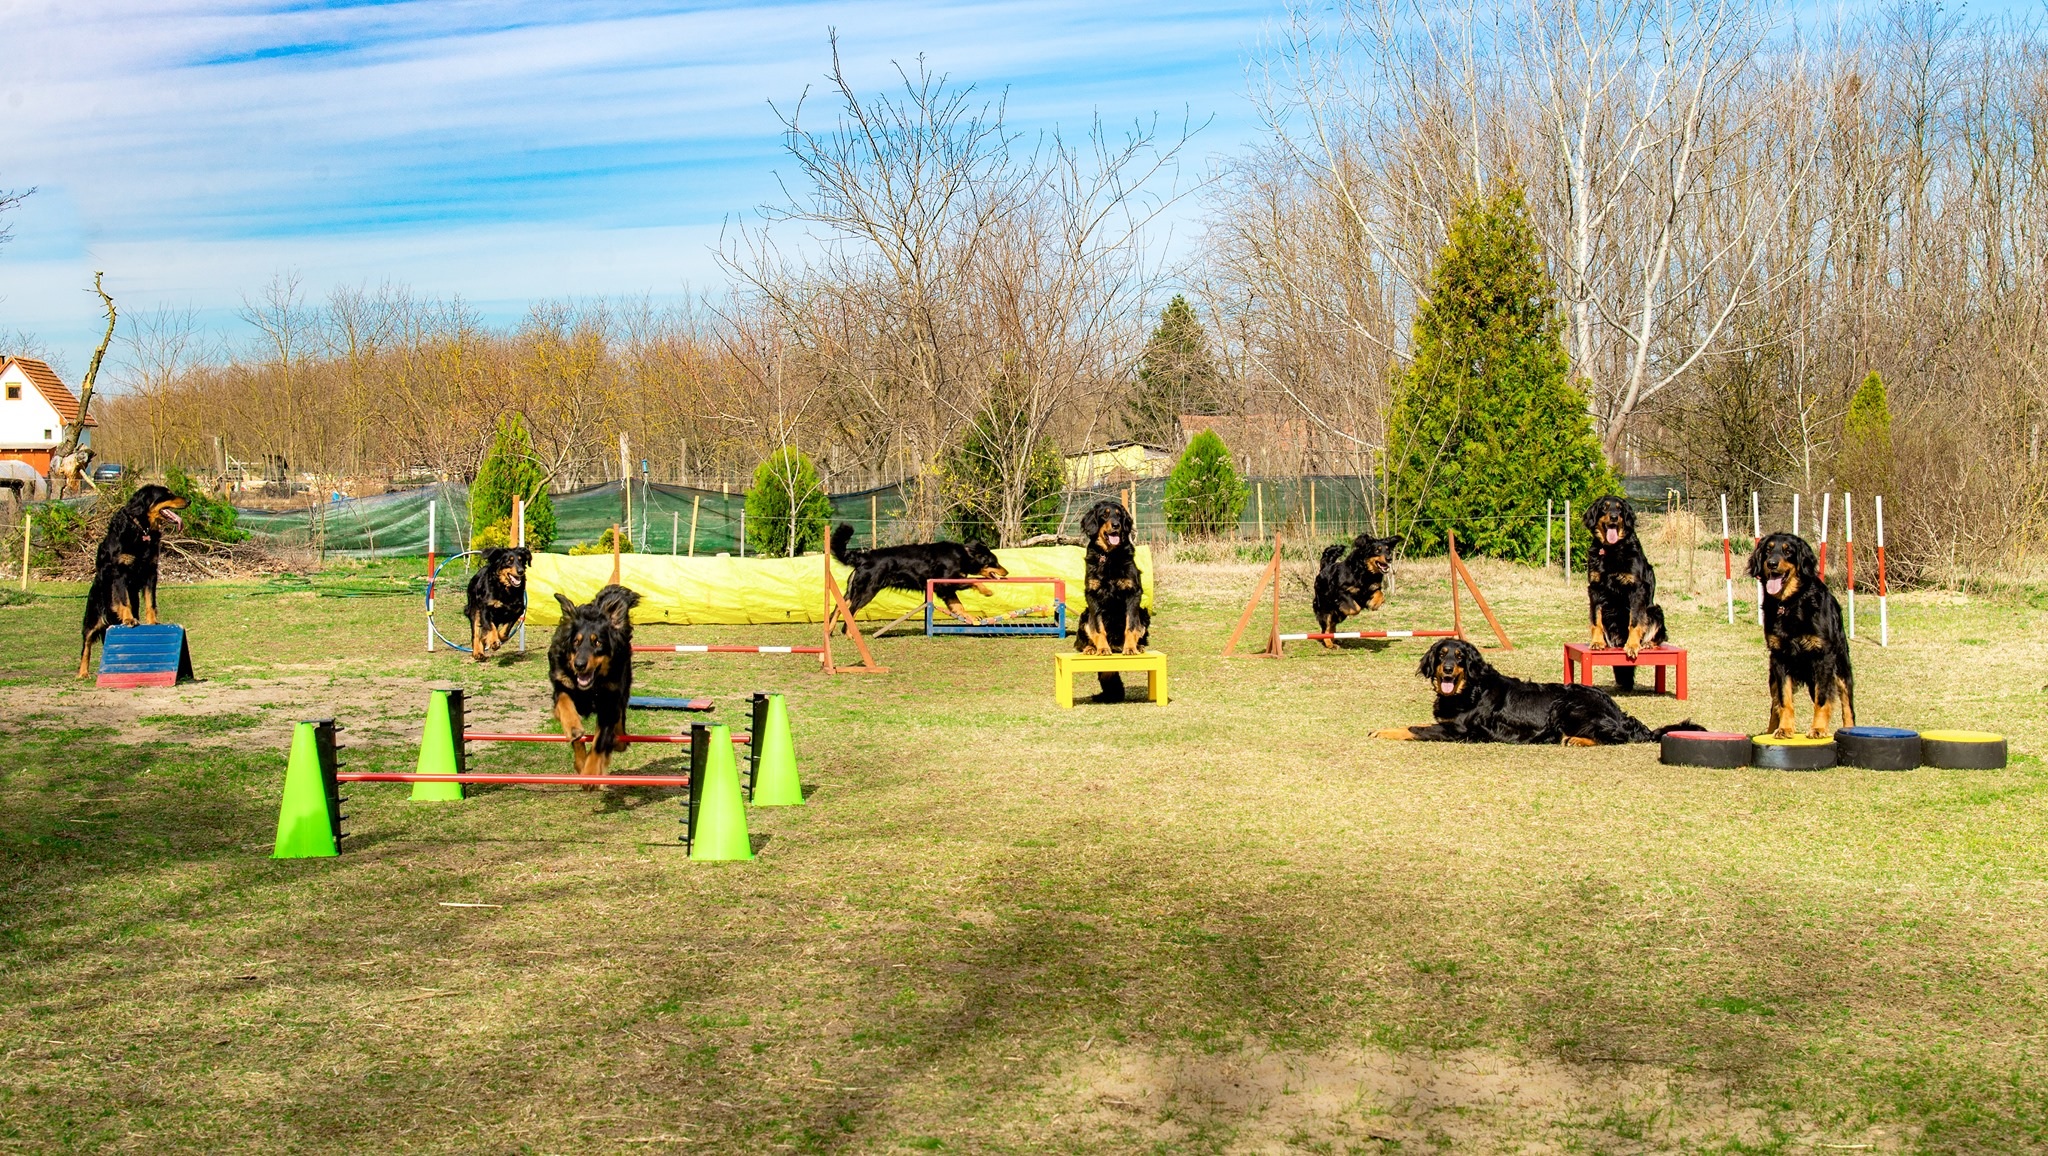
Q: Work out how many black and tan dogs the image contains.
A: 9